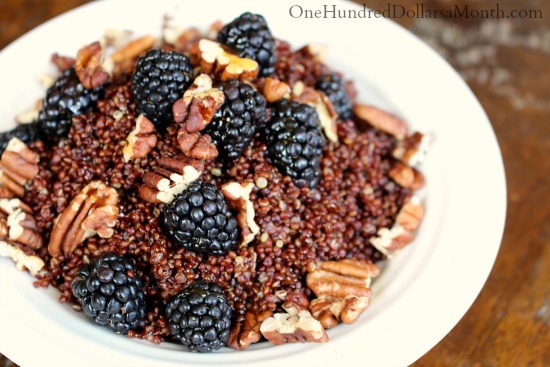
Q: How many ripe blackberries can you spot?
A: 10